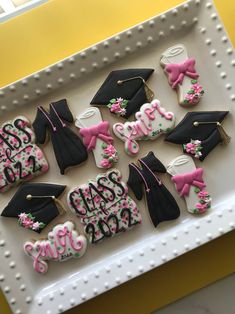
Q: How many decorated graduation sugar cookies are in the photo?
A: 12